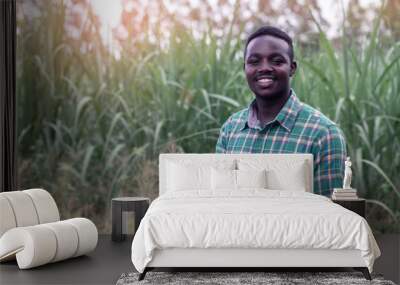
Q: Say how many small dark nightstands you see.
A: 2